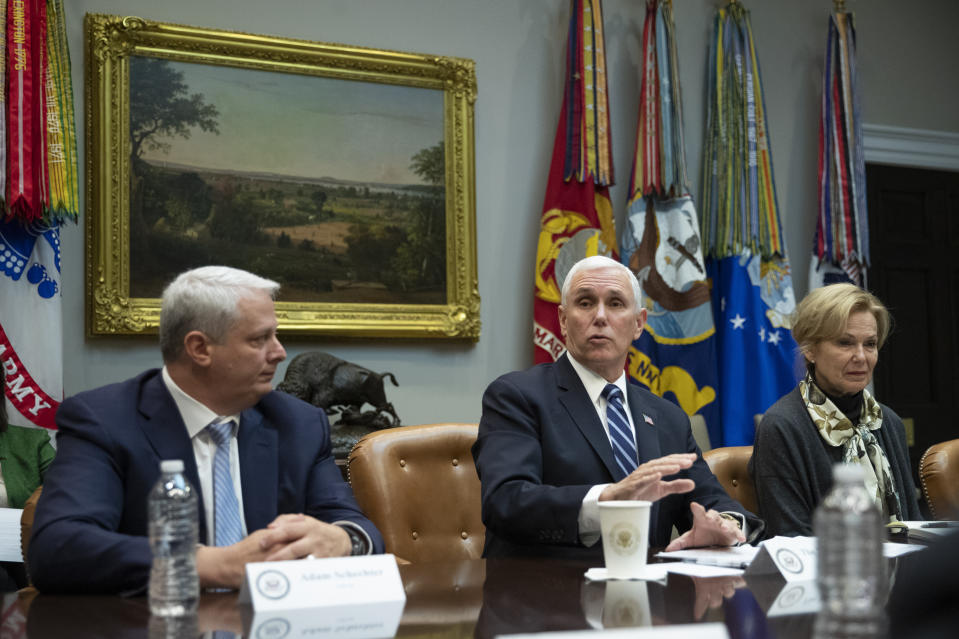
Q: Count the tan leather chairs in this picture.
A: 4